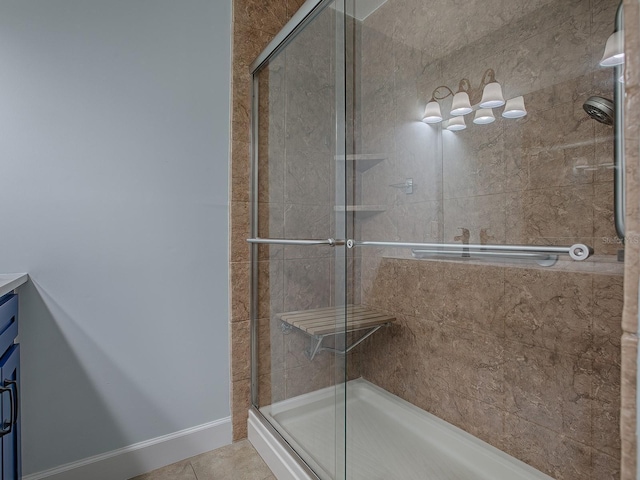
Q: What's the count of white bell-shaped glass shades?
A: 7